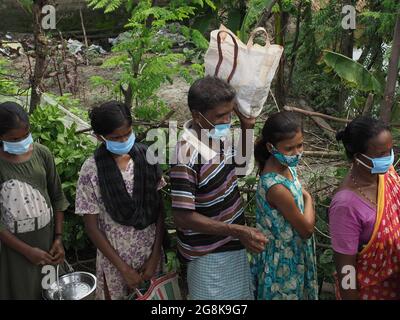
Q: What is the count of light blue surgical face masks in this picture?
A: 4